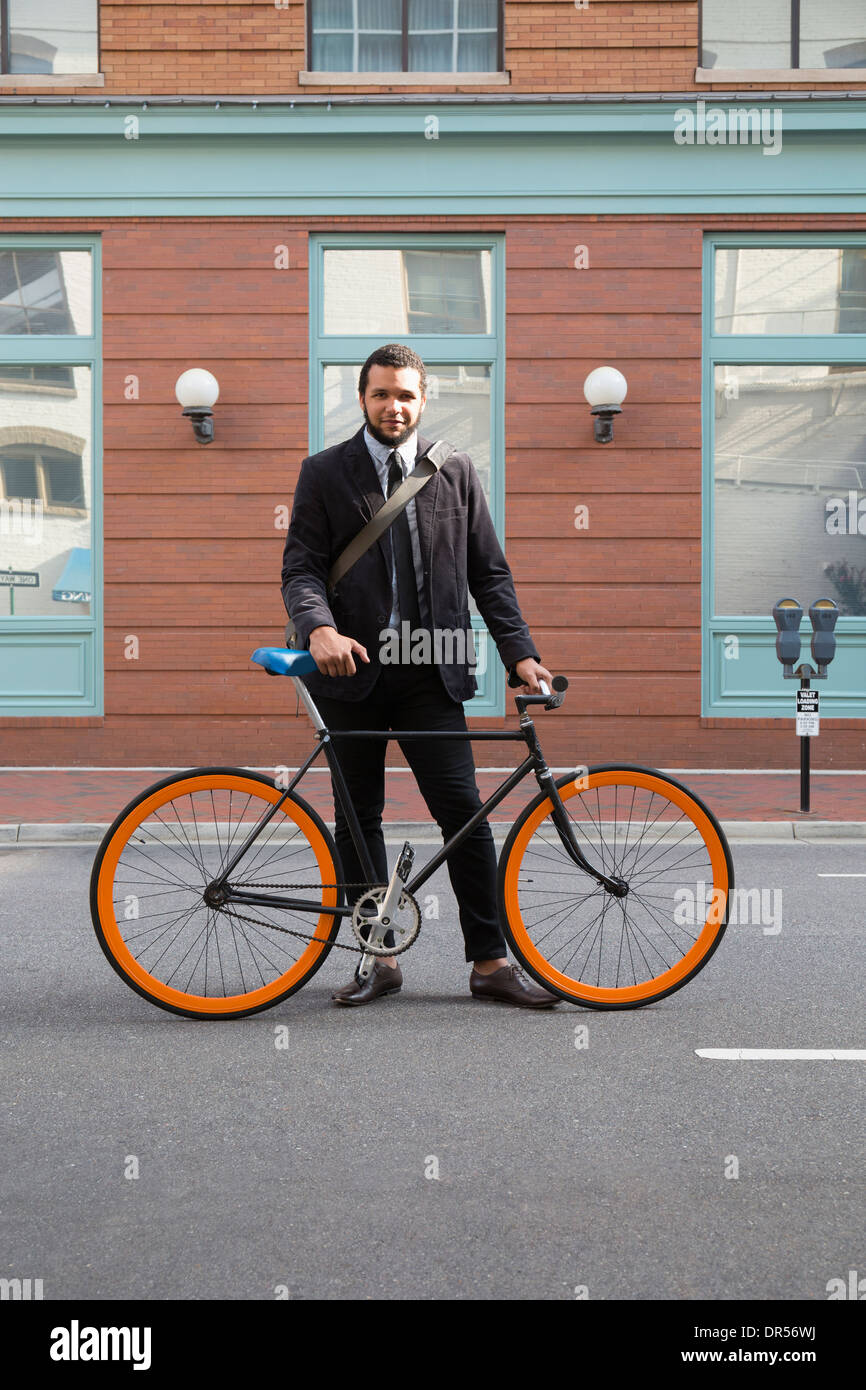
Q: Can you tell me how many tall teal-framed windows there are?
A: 3